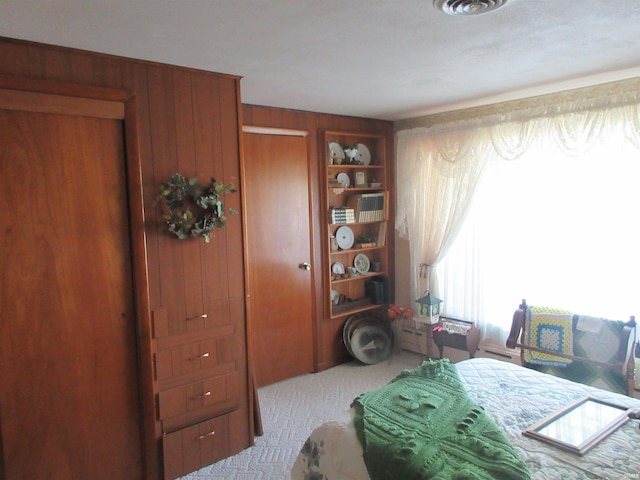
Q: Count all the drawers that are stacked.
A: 4